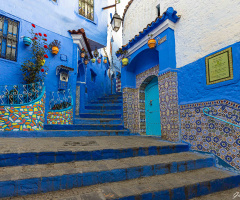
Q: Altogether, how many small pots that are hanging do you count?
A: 10